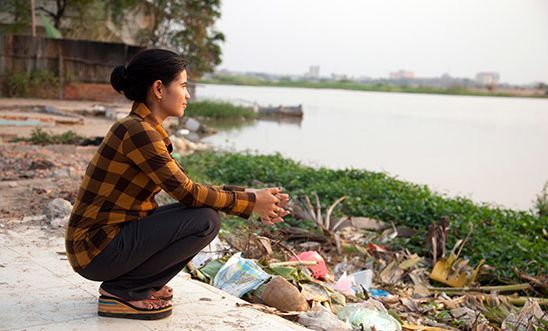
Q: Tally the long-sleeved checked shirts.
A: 1